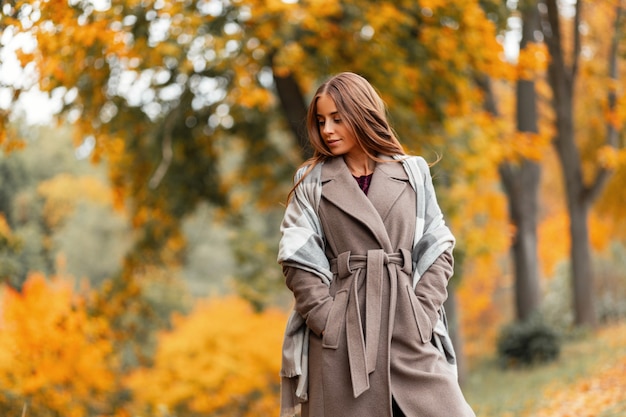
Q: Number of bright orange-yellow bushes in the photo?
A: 2